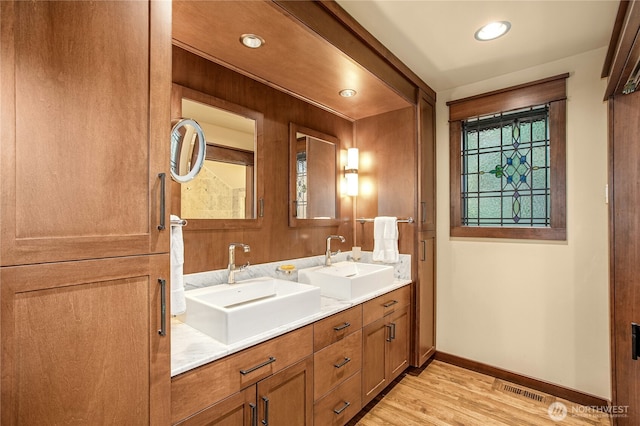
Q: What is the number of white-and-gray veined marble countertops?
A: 1